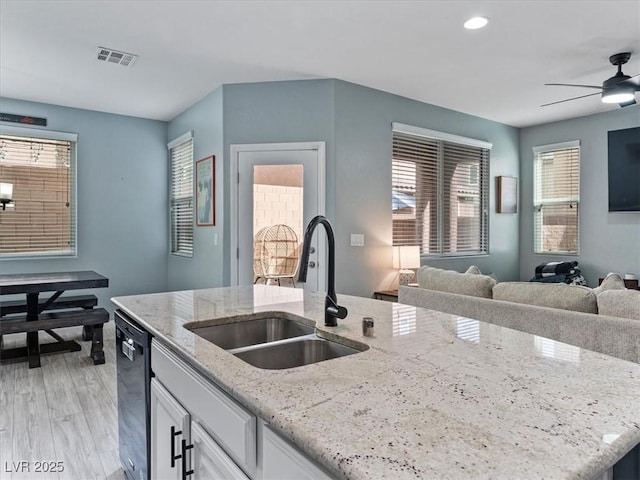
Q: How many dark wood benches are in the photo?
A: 2